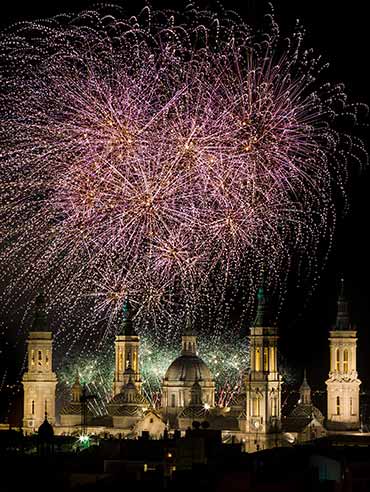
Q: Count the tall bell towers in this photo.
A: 4